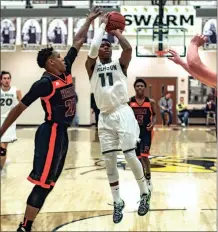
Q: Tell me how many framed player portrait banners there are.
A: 6